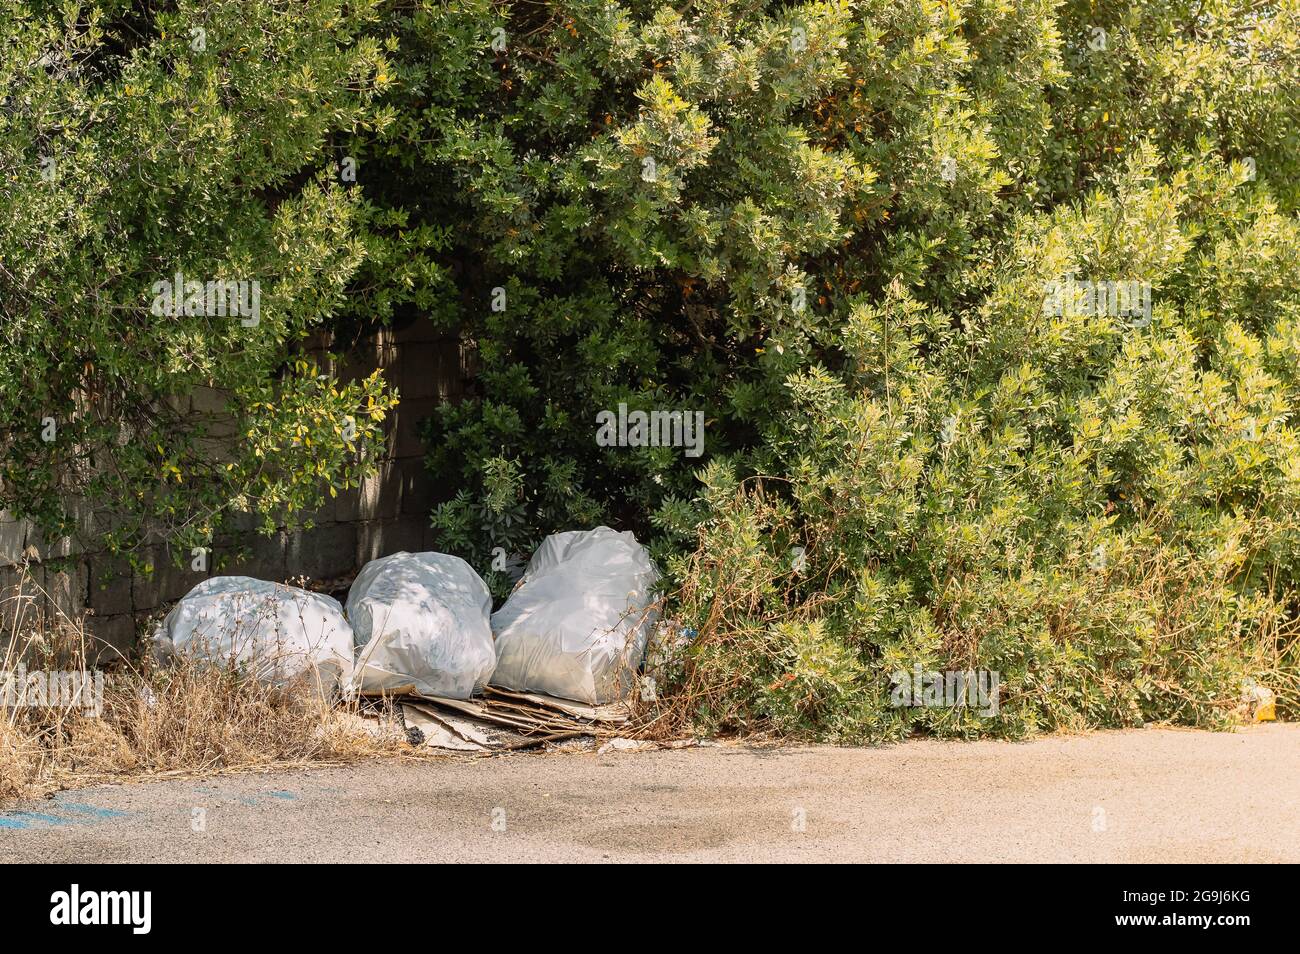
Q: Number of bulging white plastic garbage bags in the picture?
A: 3